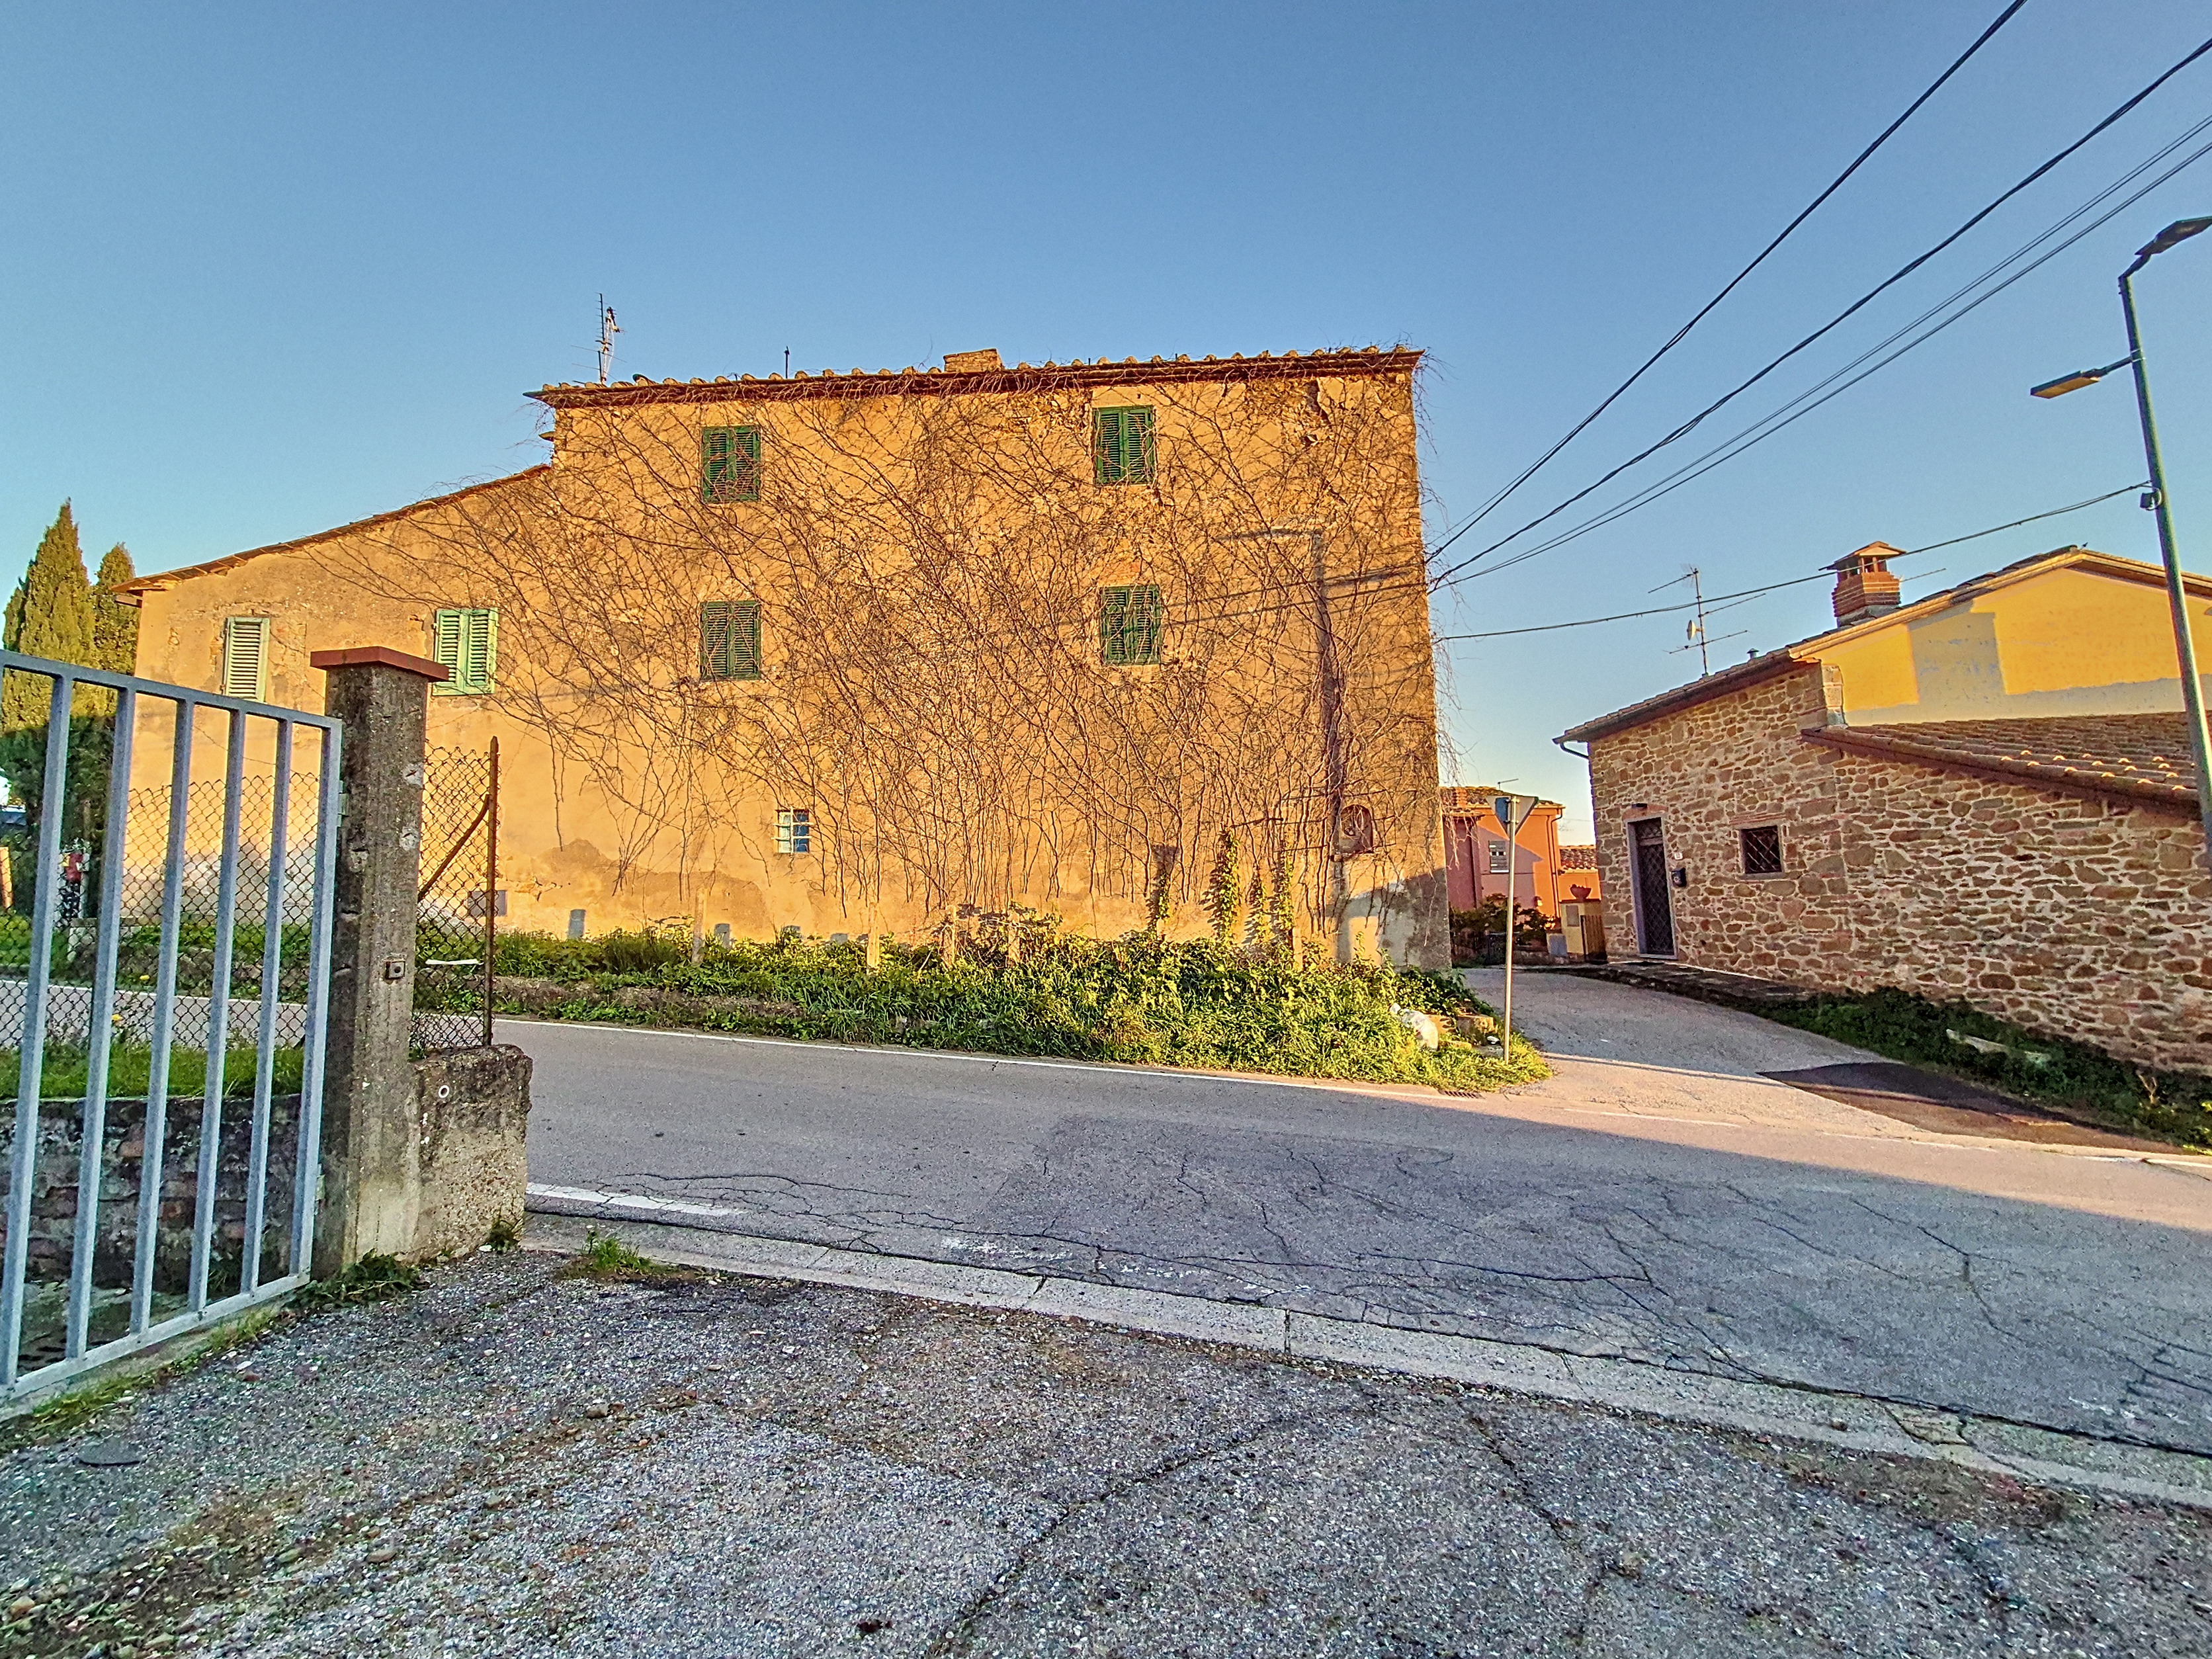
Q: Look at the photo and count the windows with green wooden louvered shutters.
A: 6